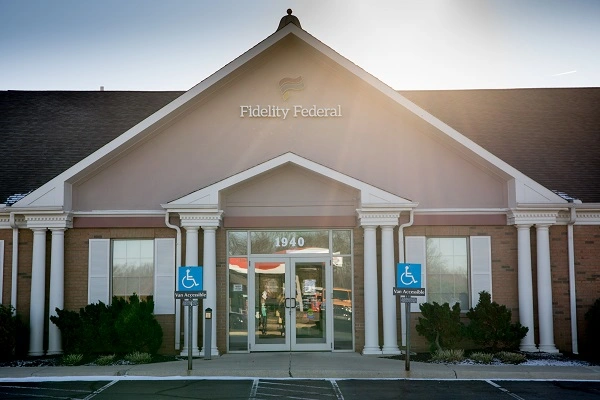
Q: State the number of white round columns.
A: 8